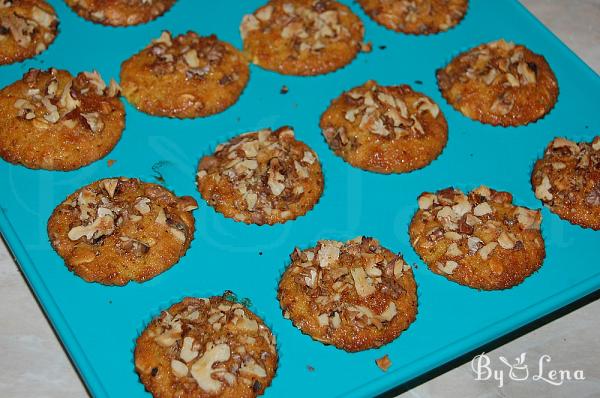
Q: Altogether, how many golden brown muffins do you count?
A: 14